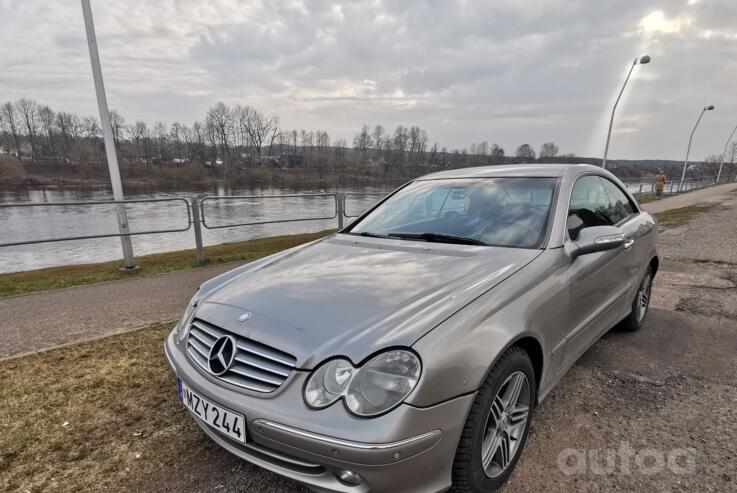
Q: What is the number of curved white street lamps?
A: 3